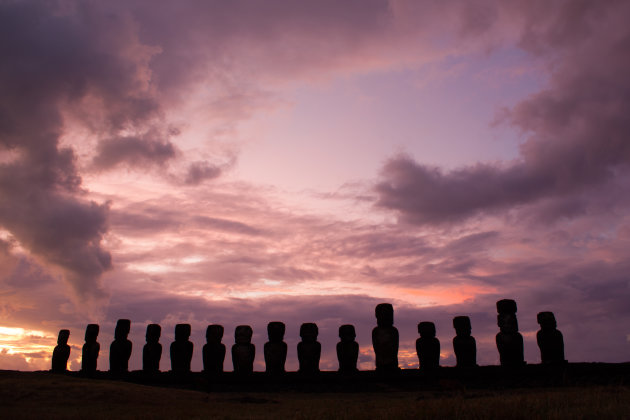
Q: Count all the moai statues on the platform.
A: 15